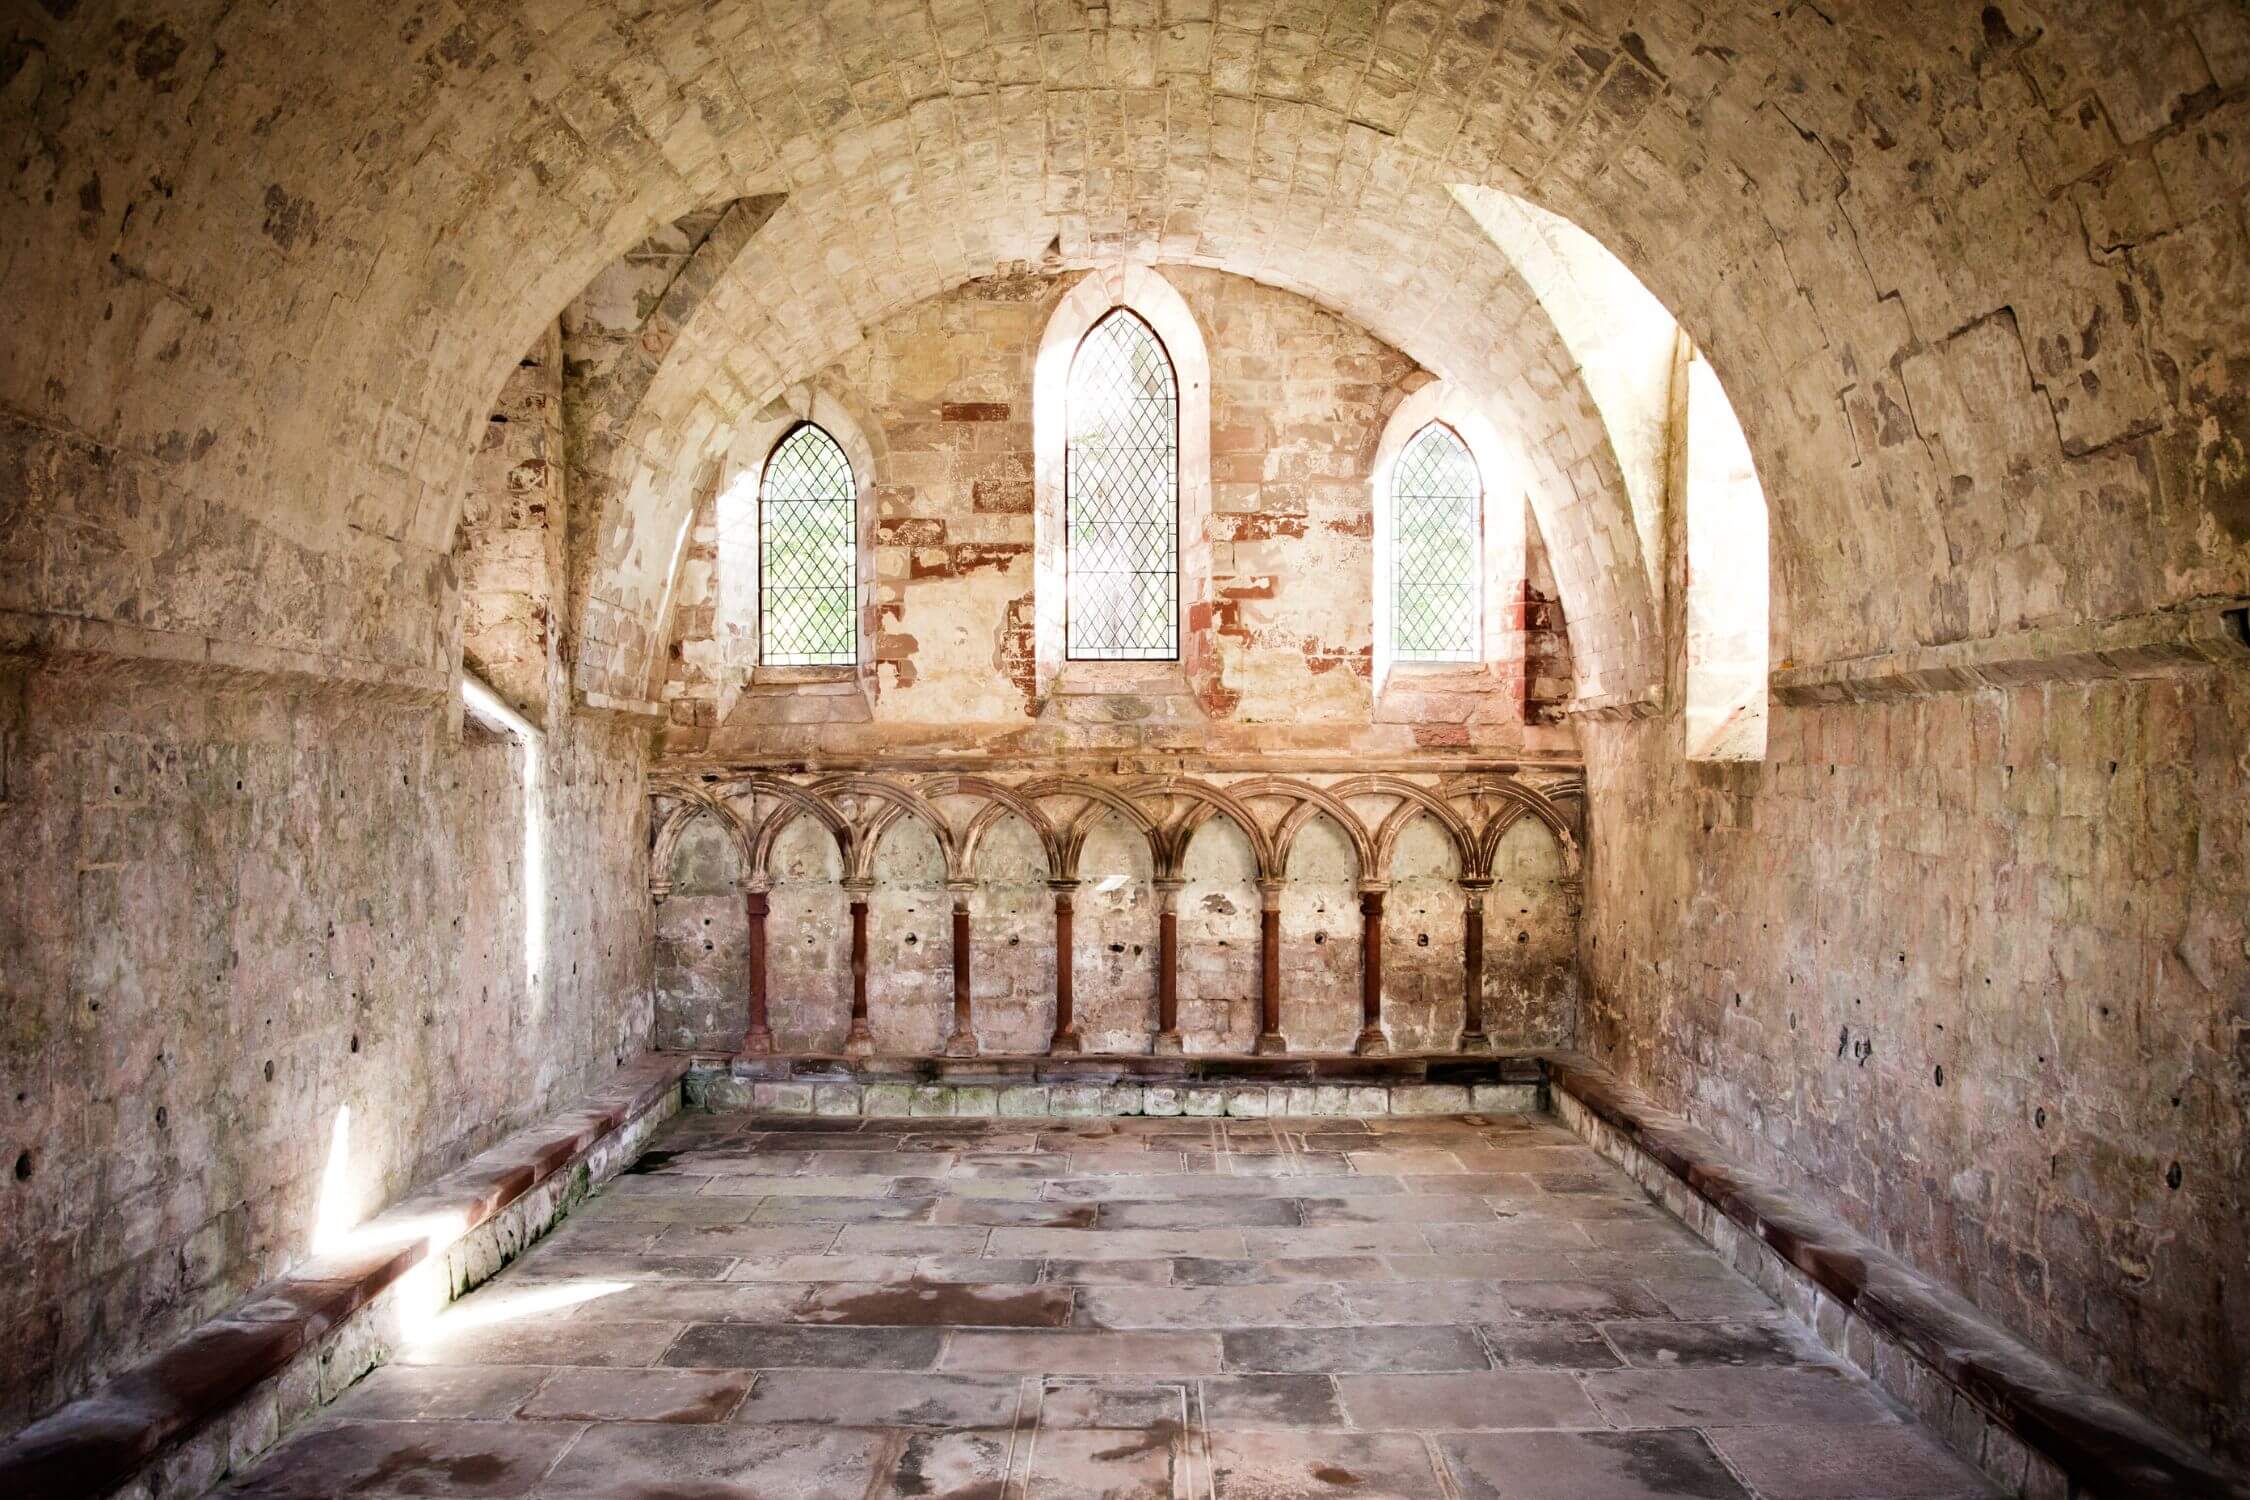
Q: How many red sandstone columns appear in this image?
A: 8